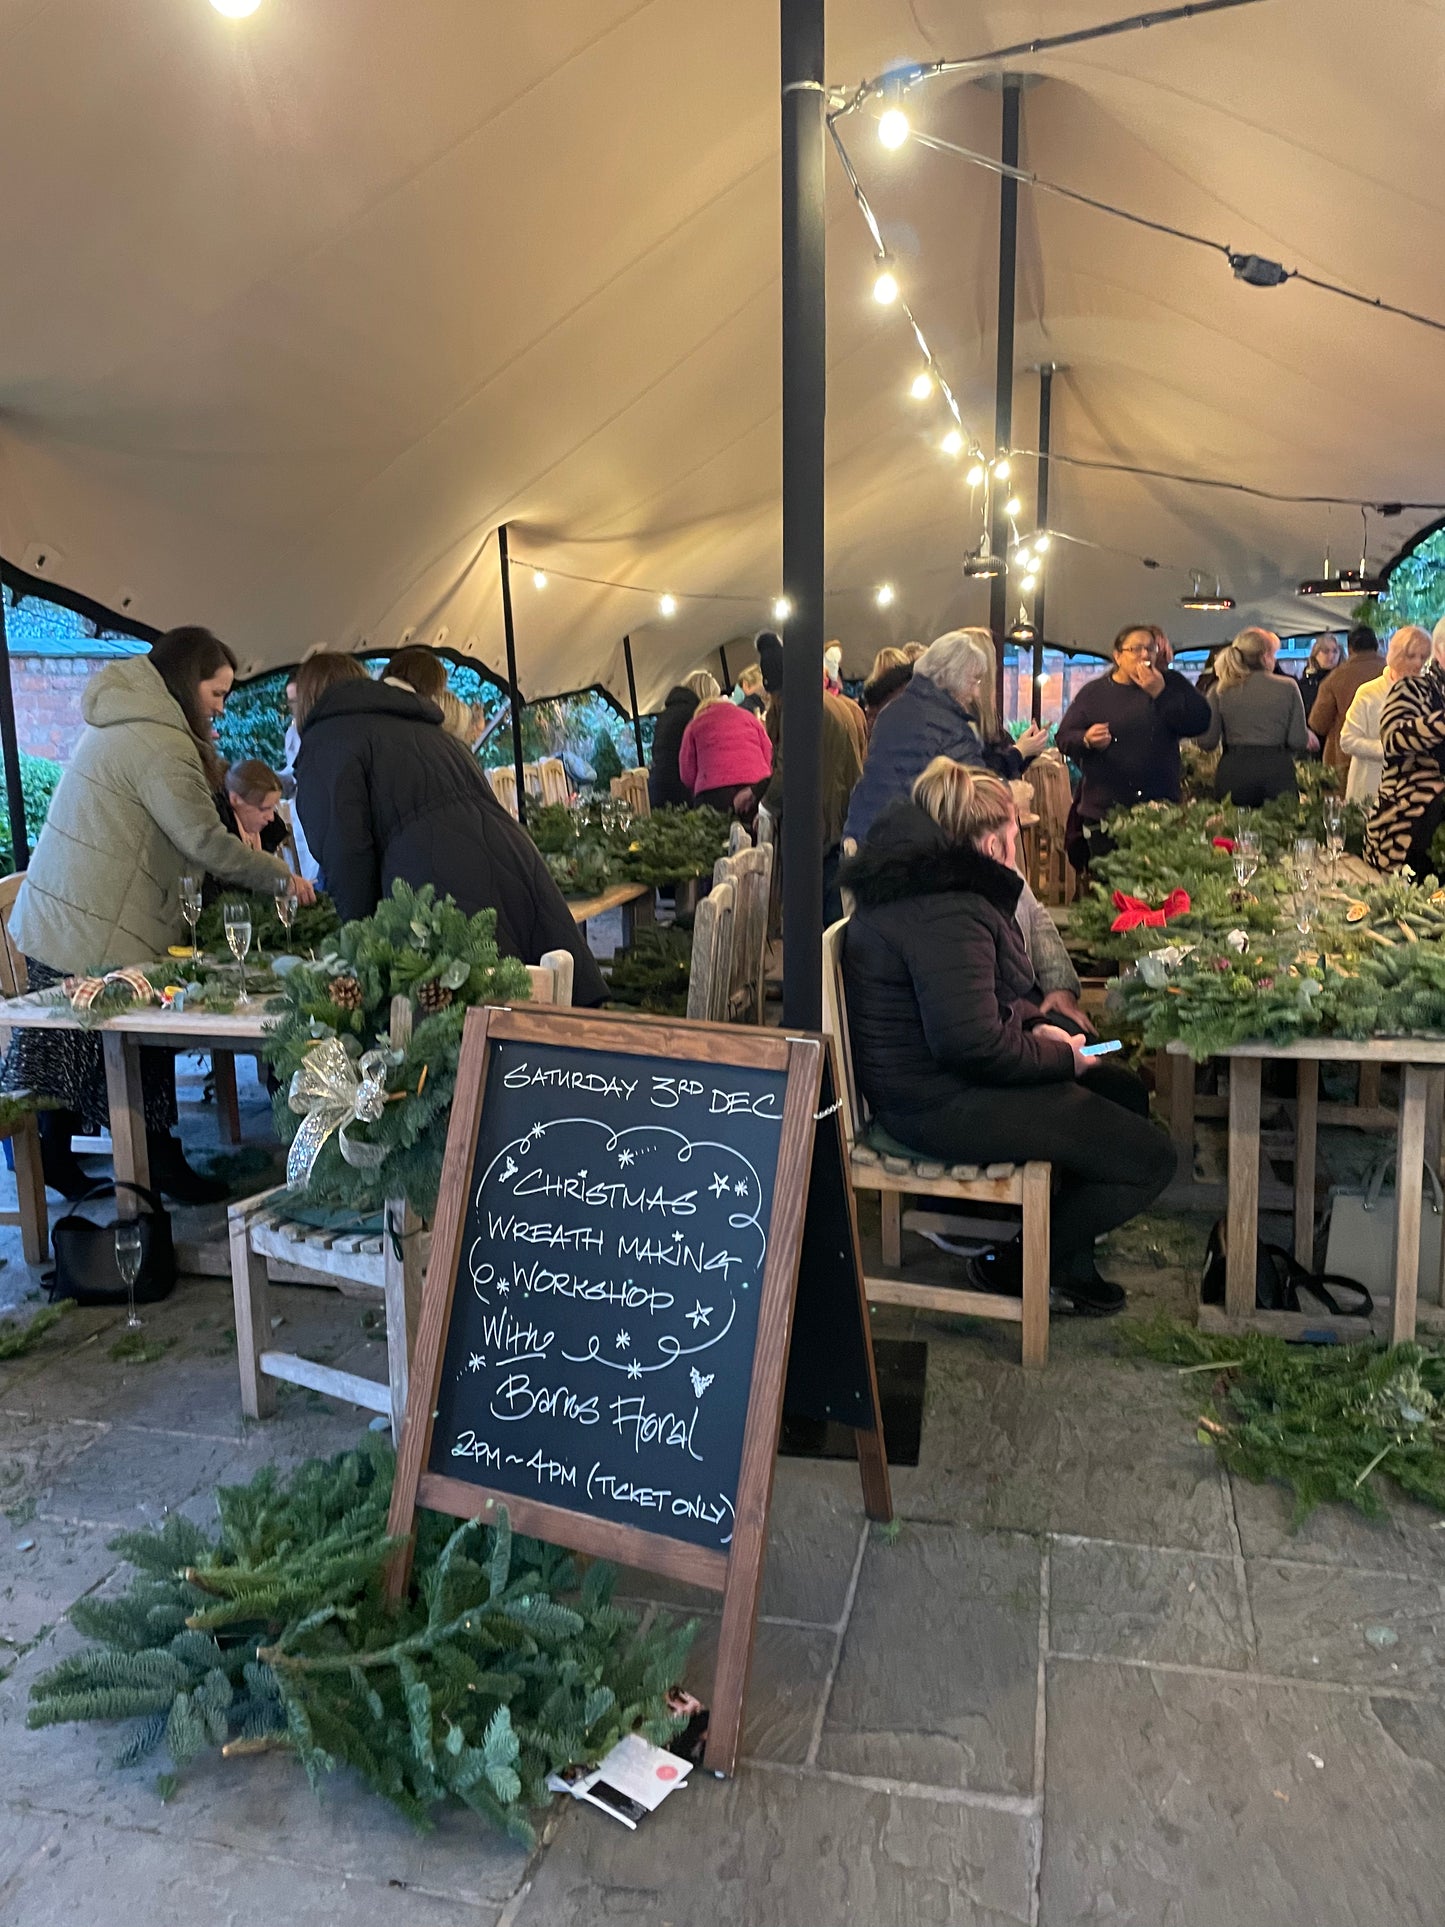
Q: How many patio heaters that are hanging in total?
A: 4